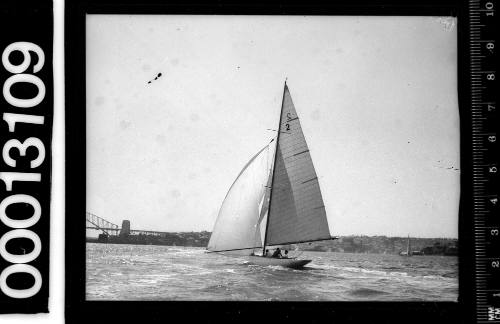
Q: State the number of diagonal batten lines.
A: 4